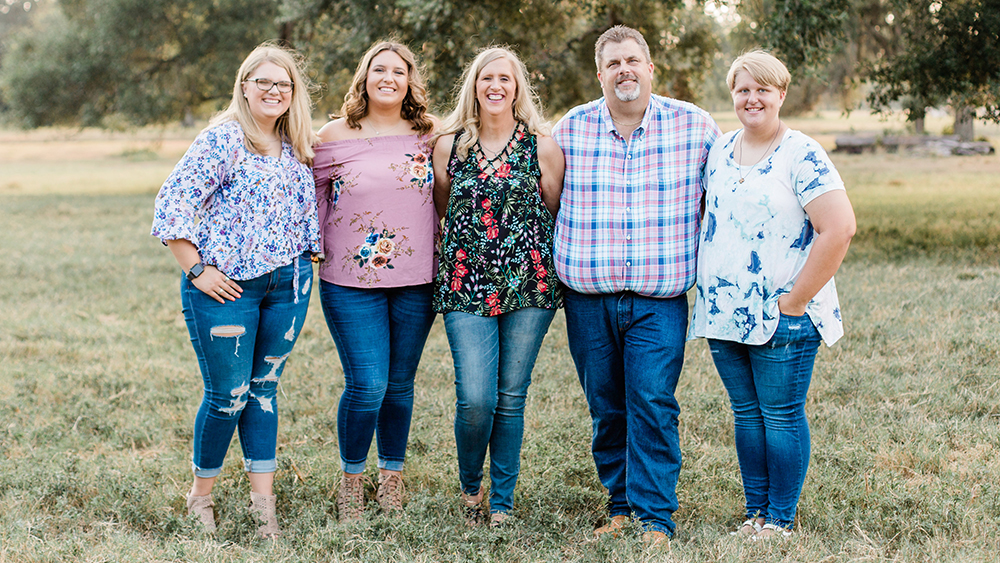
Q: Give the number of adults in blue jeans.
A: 5